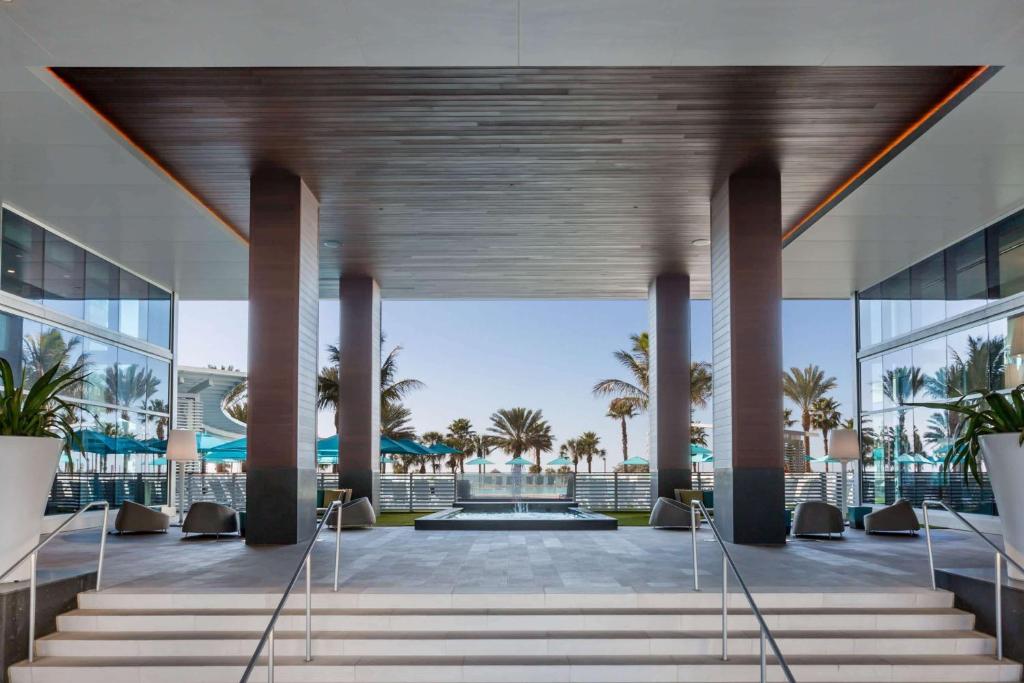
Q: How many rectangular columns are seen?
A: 4